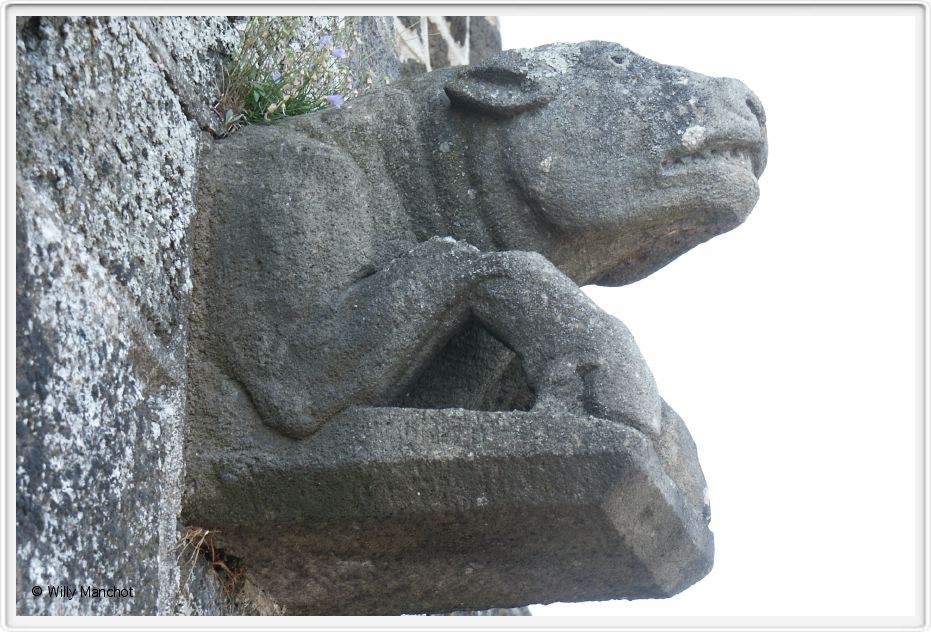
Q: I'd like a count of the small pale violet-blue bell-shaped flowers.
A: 4